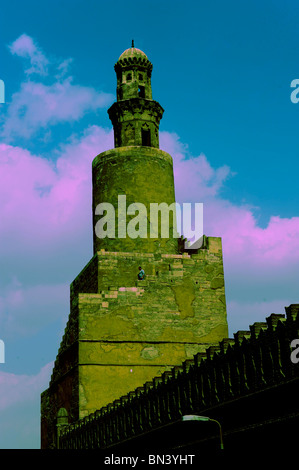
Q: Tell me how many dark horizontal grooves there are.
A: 2